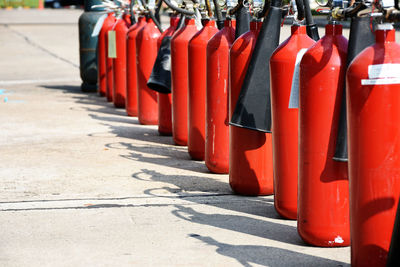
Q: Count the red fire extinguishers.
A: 13